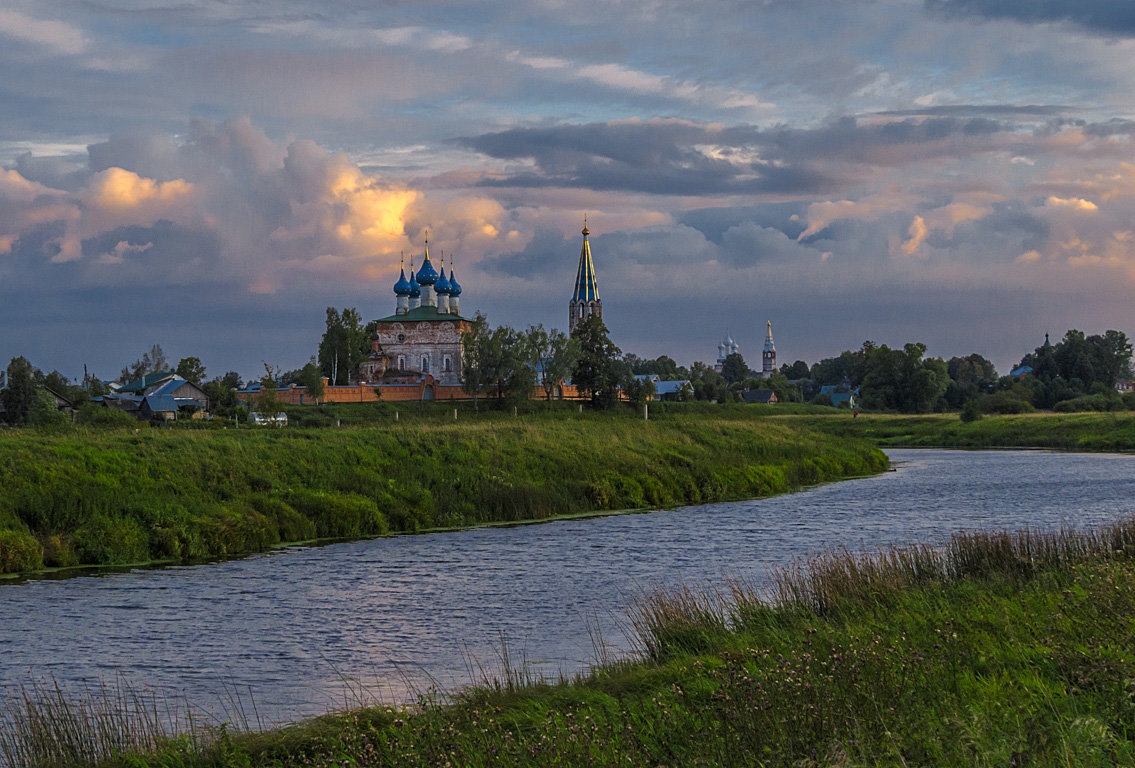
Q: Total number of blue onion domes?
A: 5